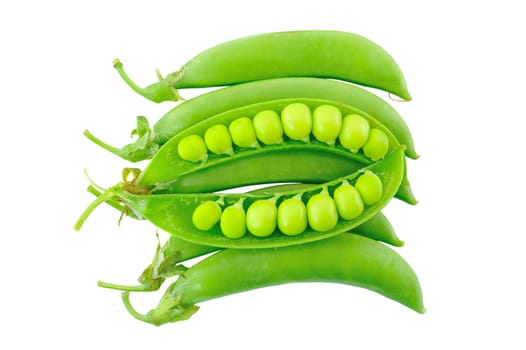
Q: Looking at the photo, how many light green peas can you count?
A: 15